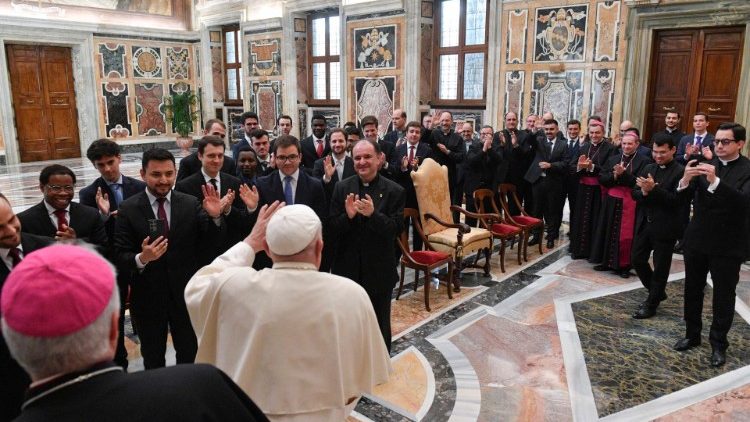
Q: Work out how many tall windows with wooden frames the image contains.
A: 3